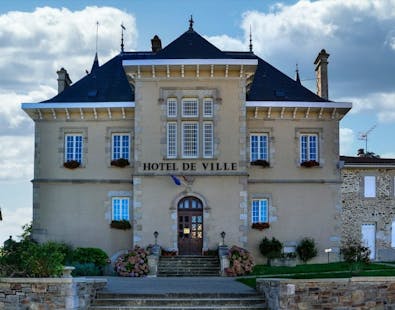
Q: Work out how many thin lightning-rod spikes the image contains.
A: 5